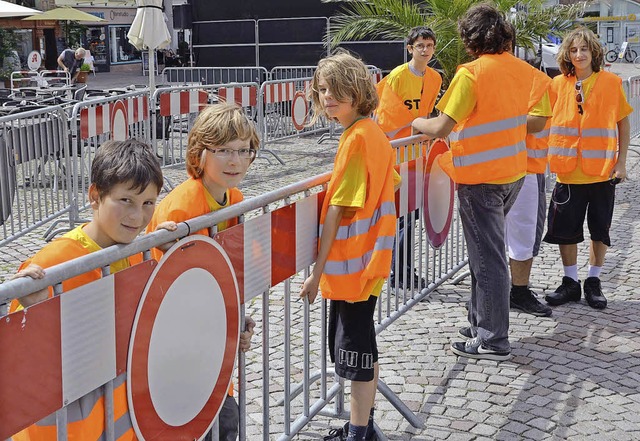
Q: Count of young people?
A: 7